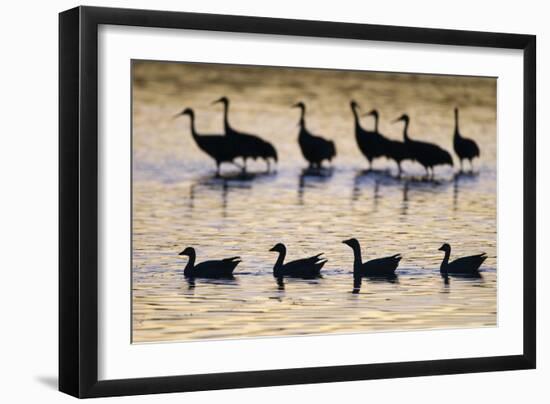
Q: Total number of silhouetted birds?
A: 11